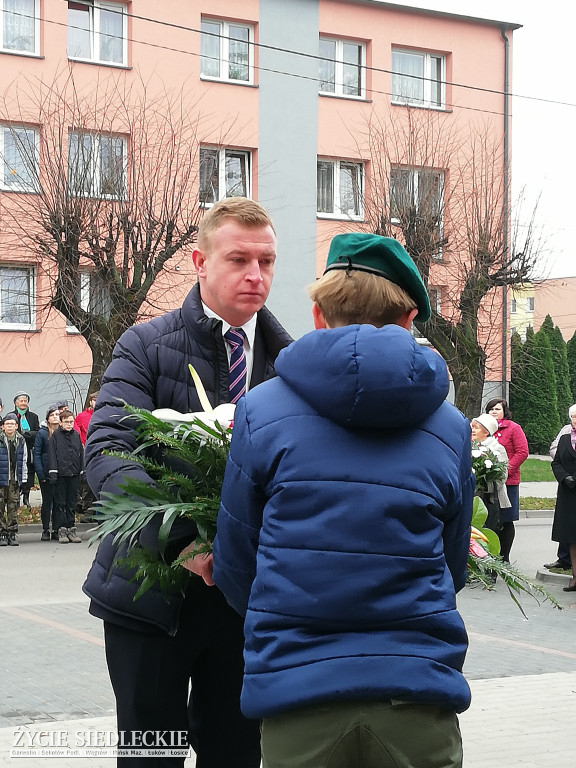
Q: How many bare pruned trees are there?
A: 2